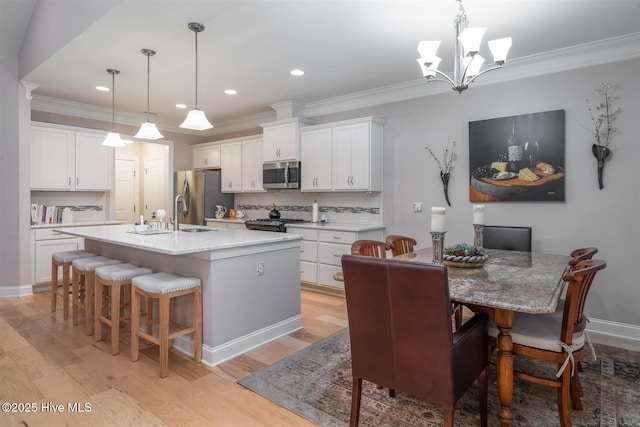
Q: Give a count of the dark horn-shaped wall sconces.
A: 2